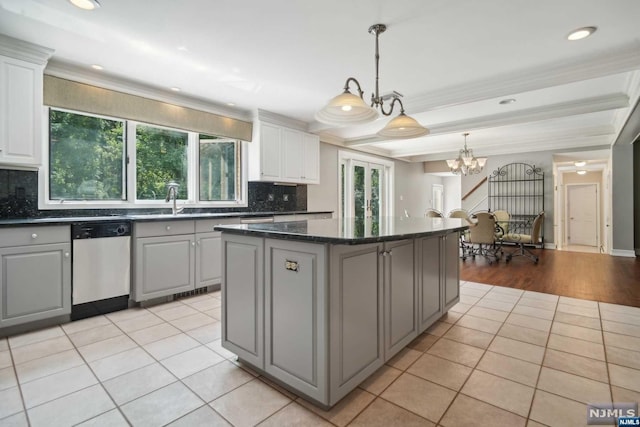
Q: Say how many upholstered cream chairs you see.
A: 5